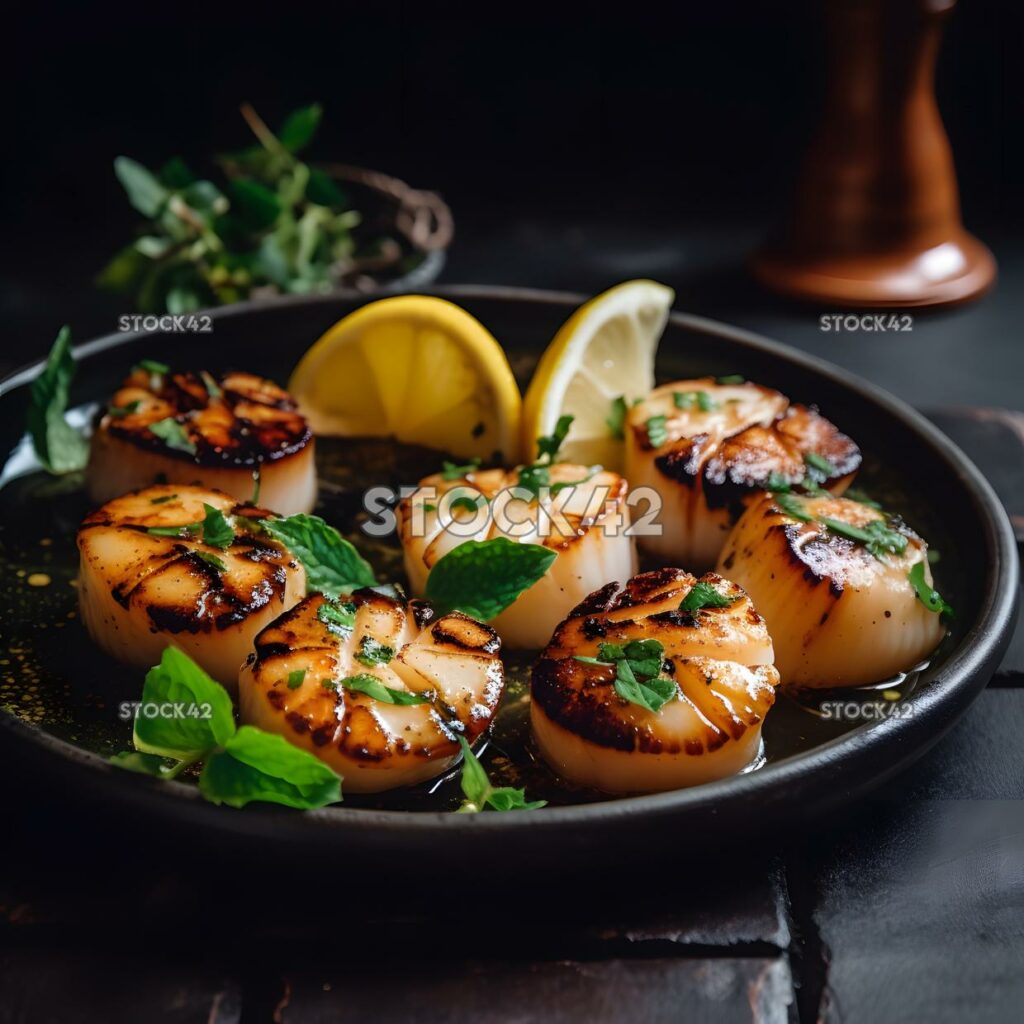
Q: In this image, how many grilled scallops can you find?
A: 7